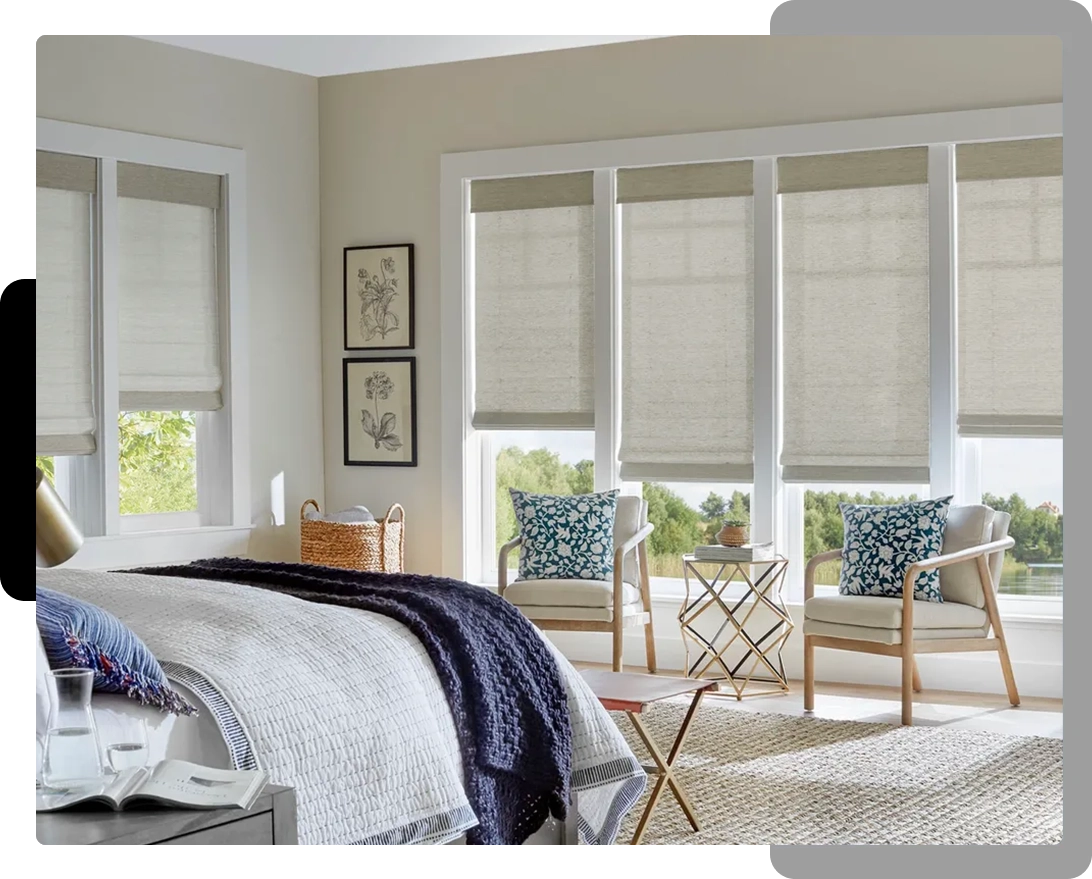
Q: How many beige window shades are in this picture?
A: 6